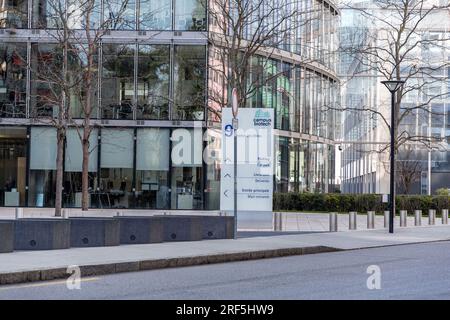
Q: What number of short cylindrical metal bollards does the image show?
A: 9